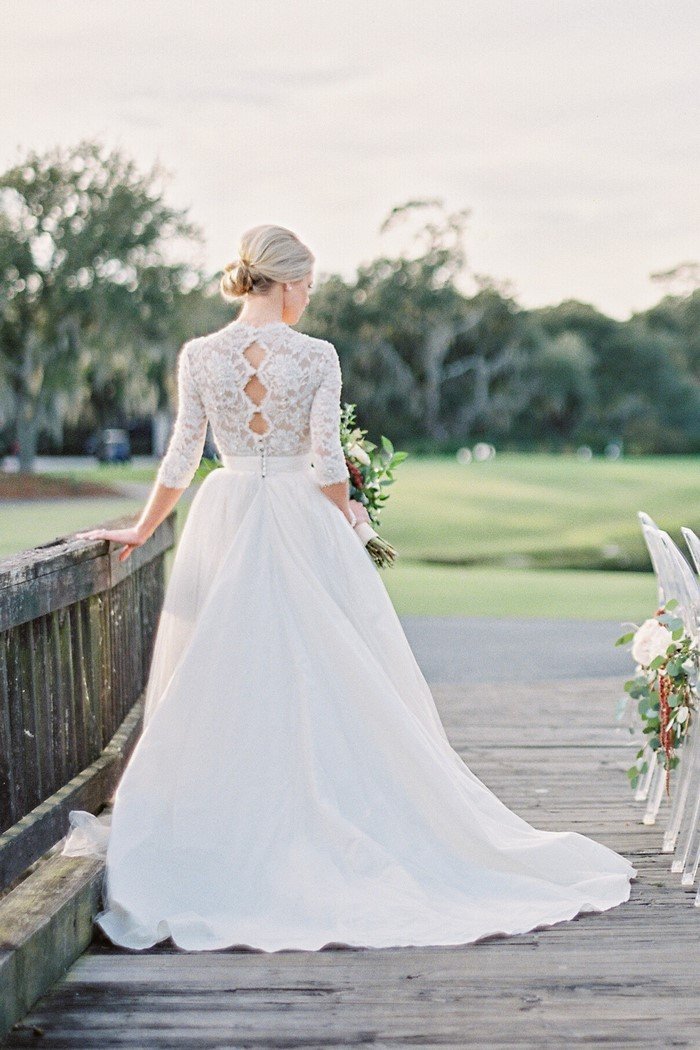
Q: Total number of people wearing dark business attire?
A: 0